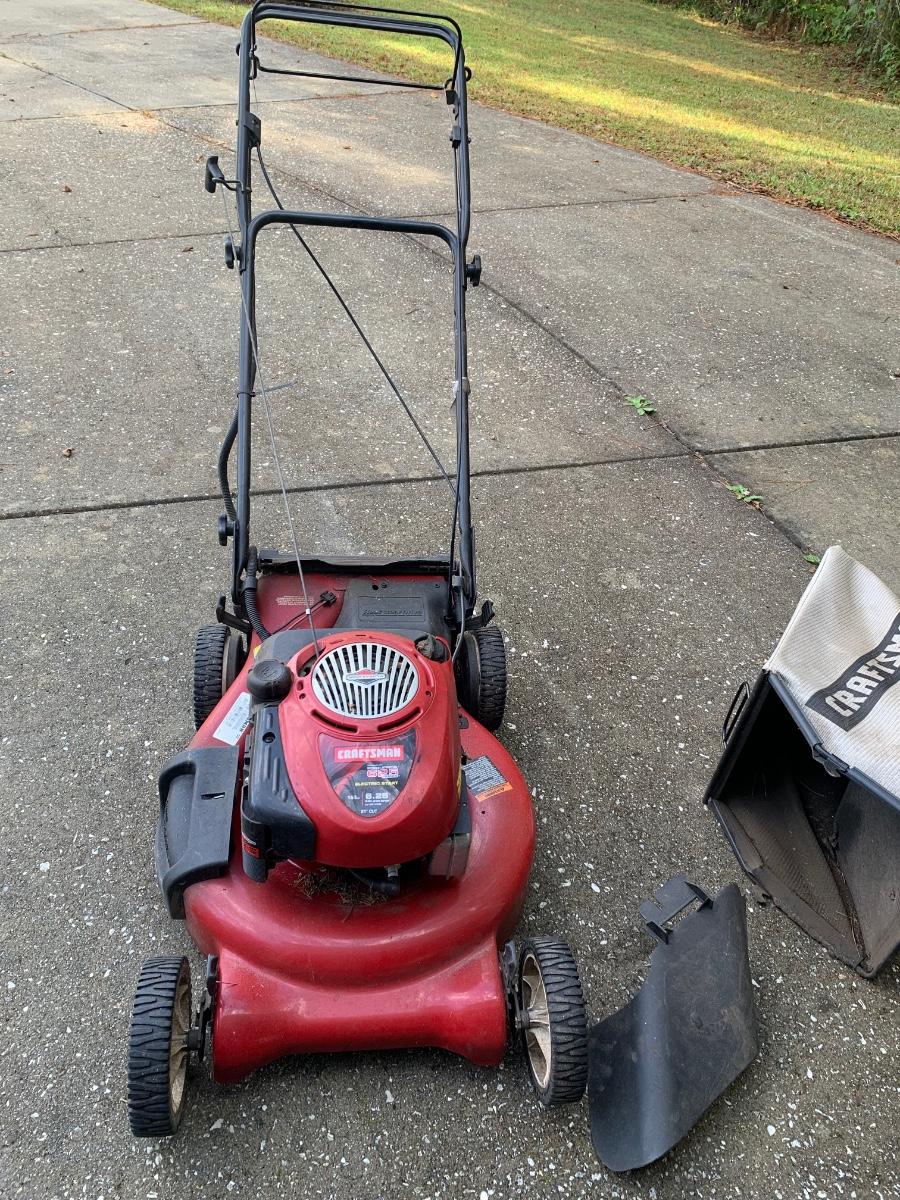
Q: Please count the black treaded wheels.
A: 4